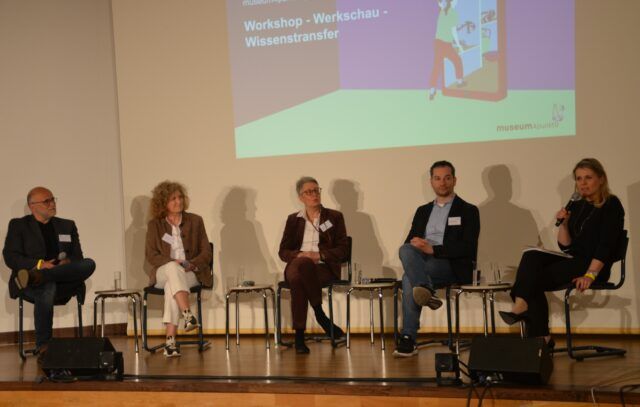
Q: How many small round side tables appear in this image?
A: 4